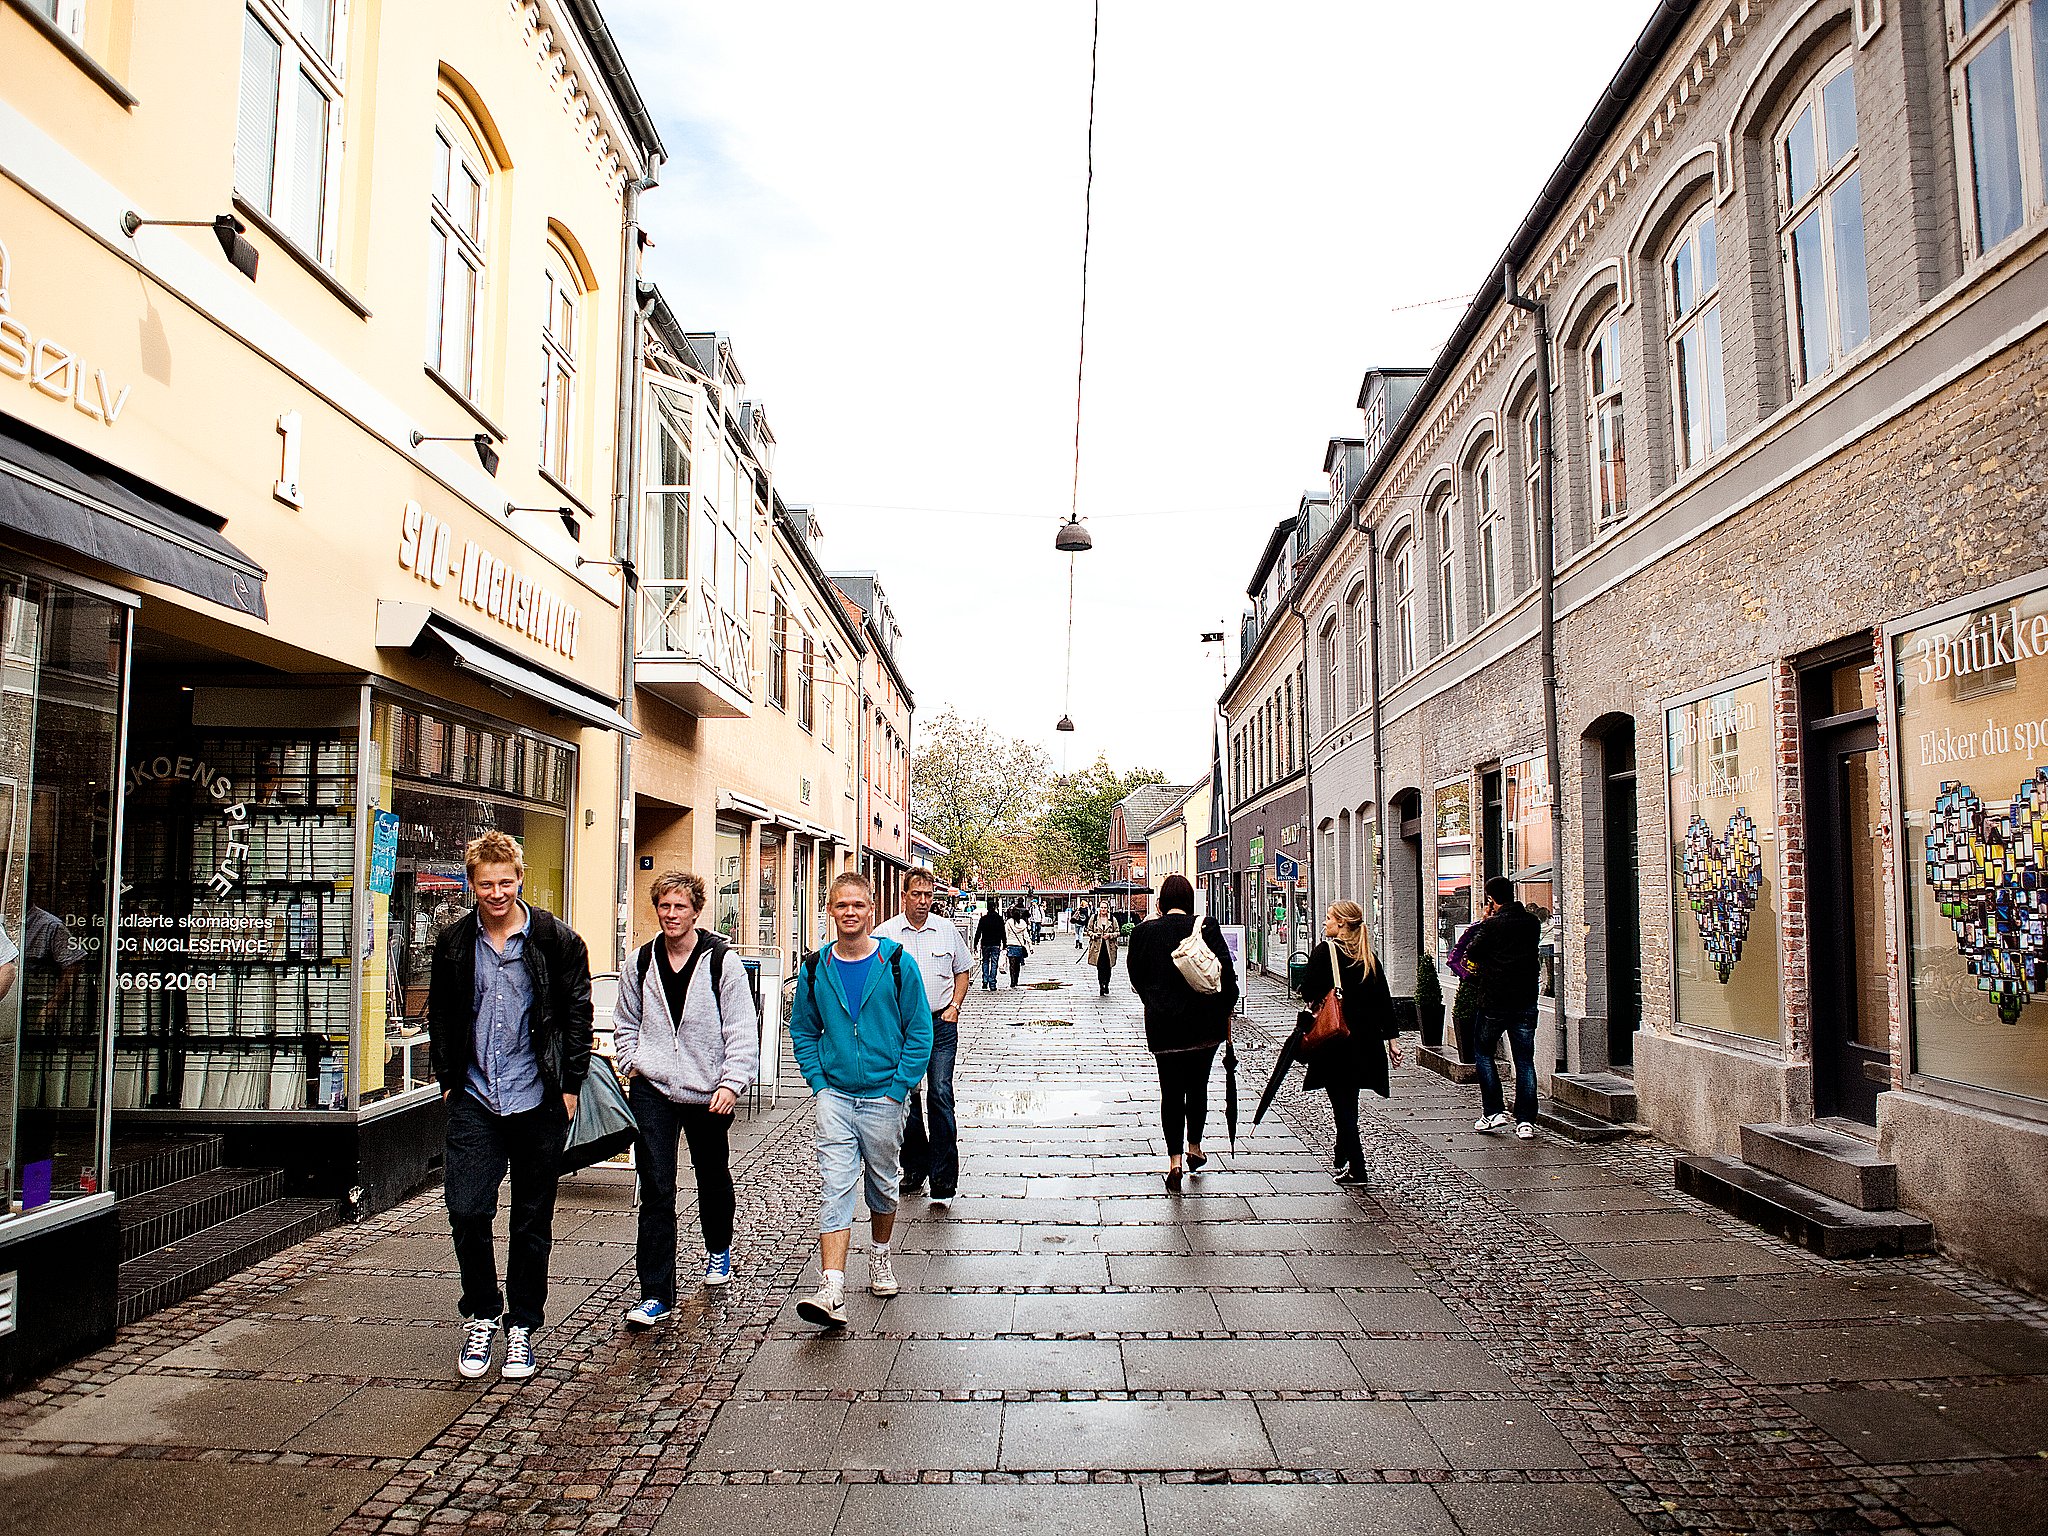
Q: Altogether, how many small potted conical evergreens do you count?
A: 2